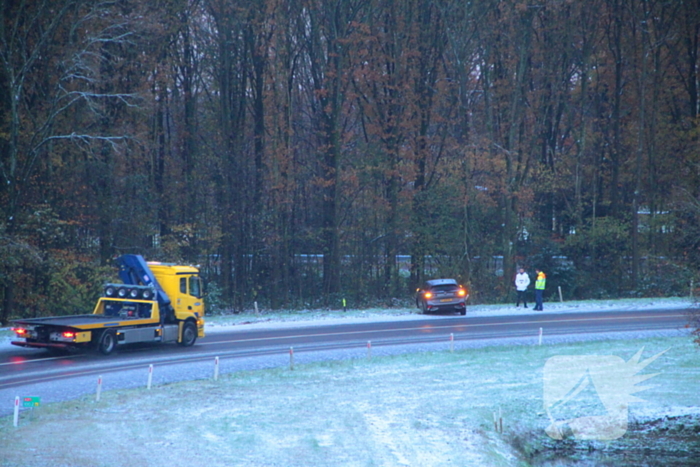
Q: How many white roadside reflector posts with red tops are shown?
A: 8